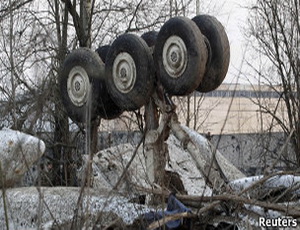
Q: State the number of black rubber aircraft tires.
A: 6